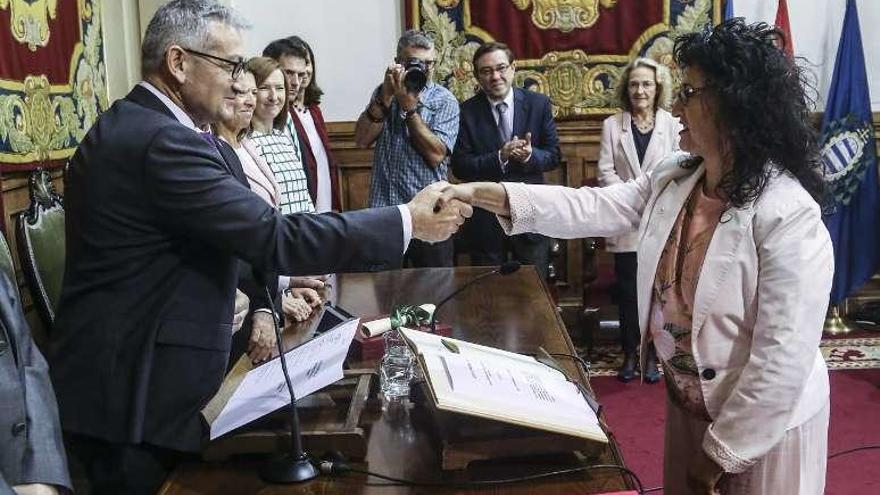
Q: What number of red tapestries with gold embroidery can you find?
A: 2